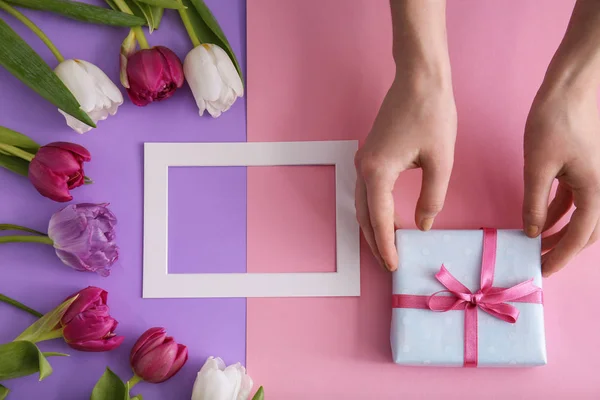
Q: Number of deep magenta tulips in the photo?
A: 4